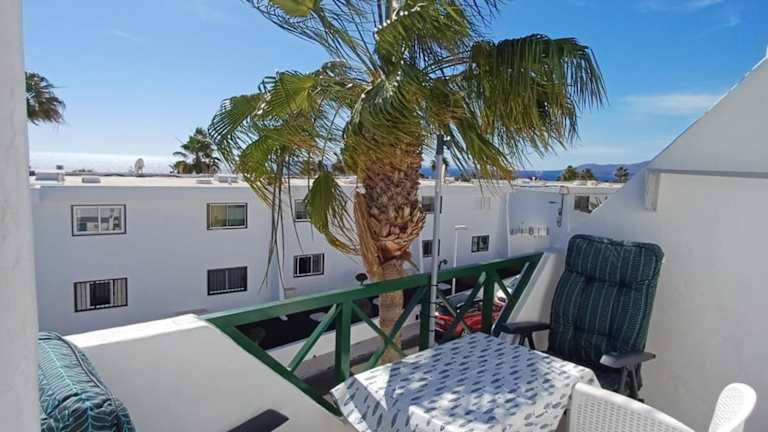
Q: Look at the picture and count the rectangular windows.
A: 10